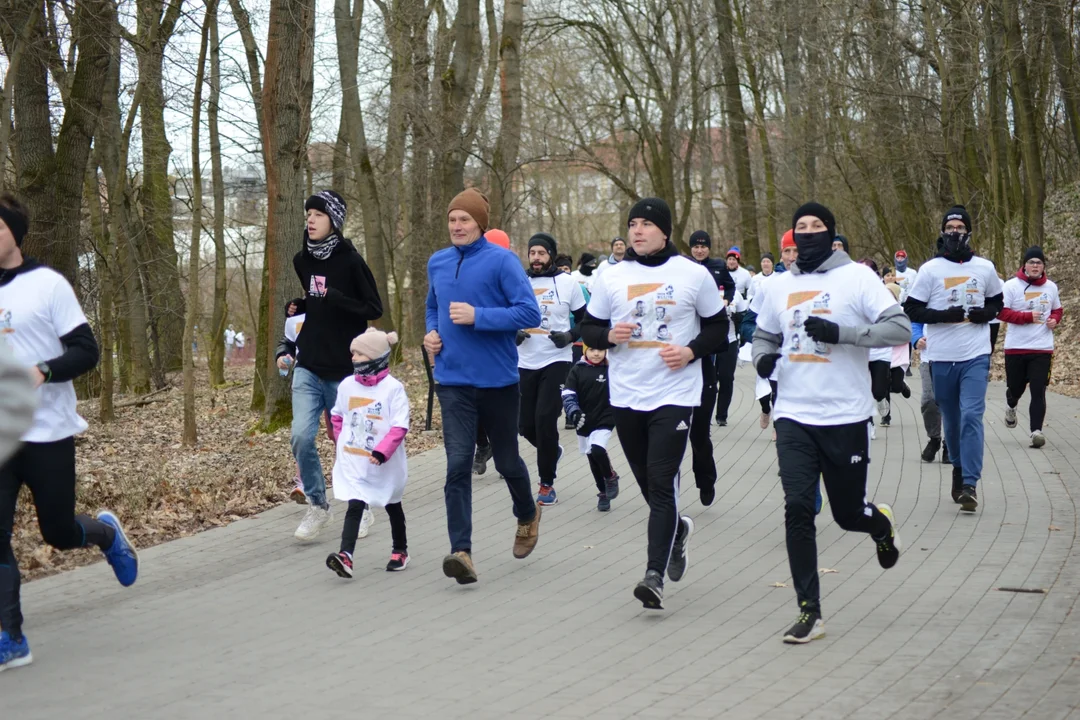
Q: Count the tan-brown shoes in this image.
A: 2